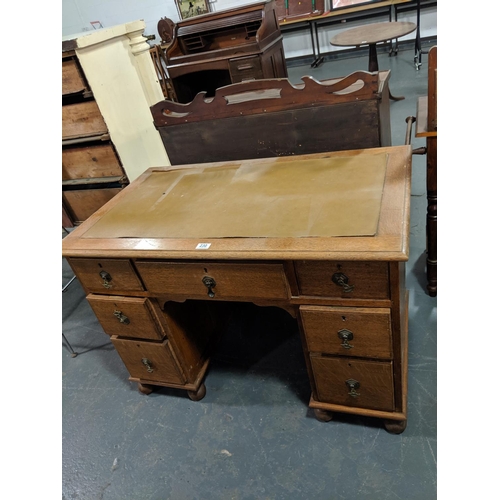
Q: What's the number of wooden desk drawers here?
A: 7